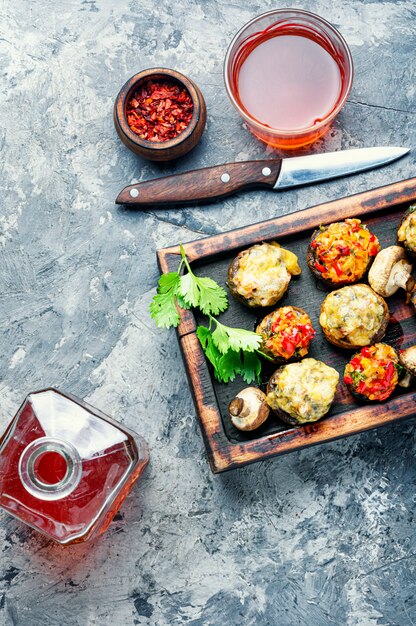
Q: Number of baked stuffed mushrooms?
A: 7